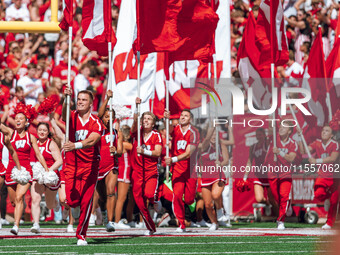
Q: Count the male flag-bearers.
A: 5